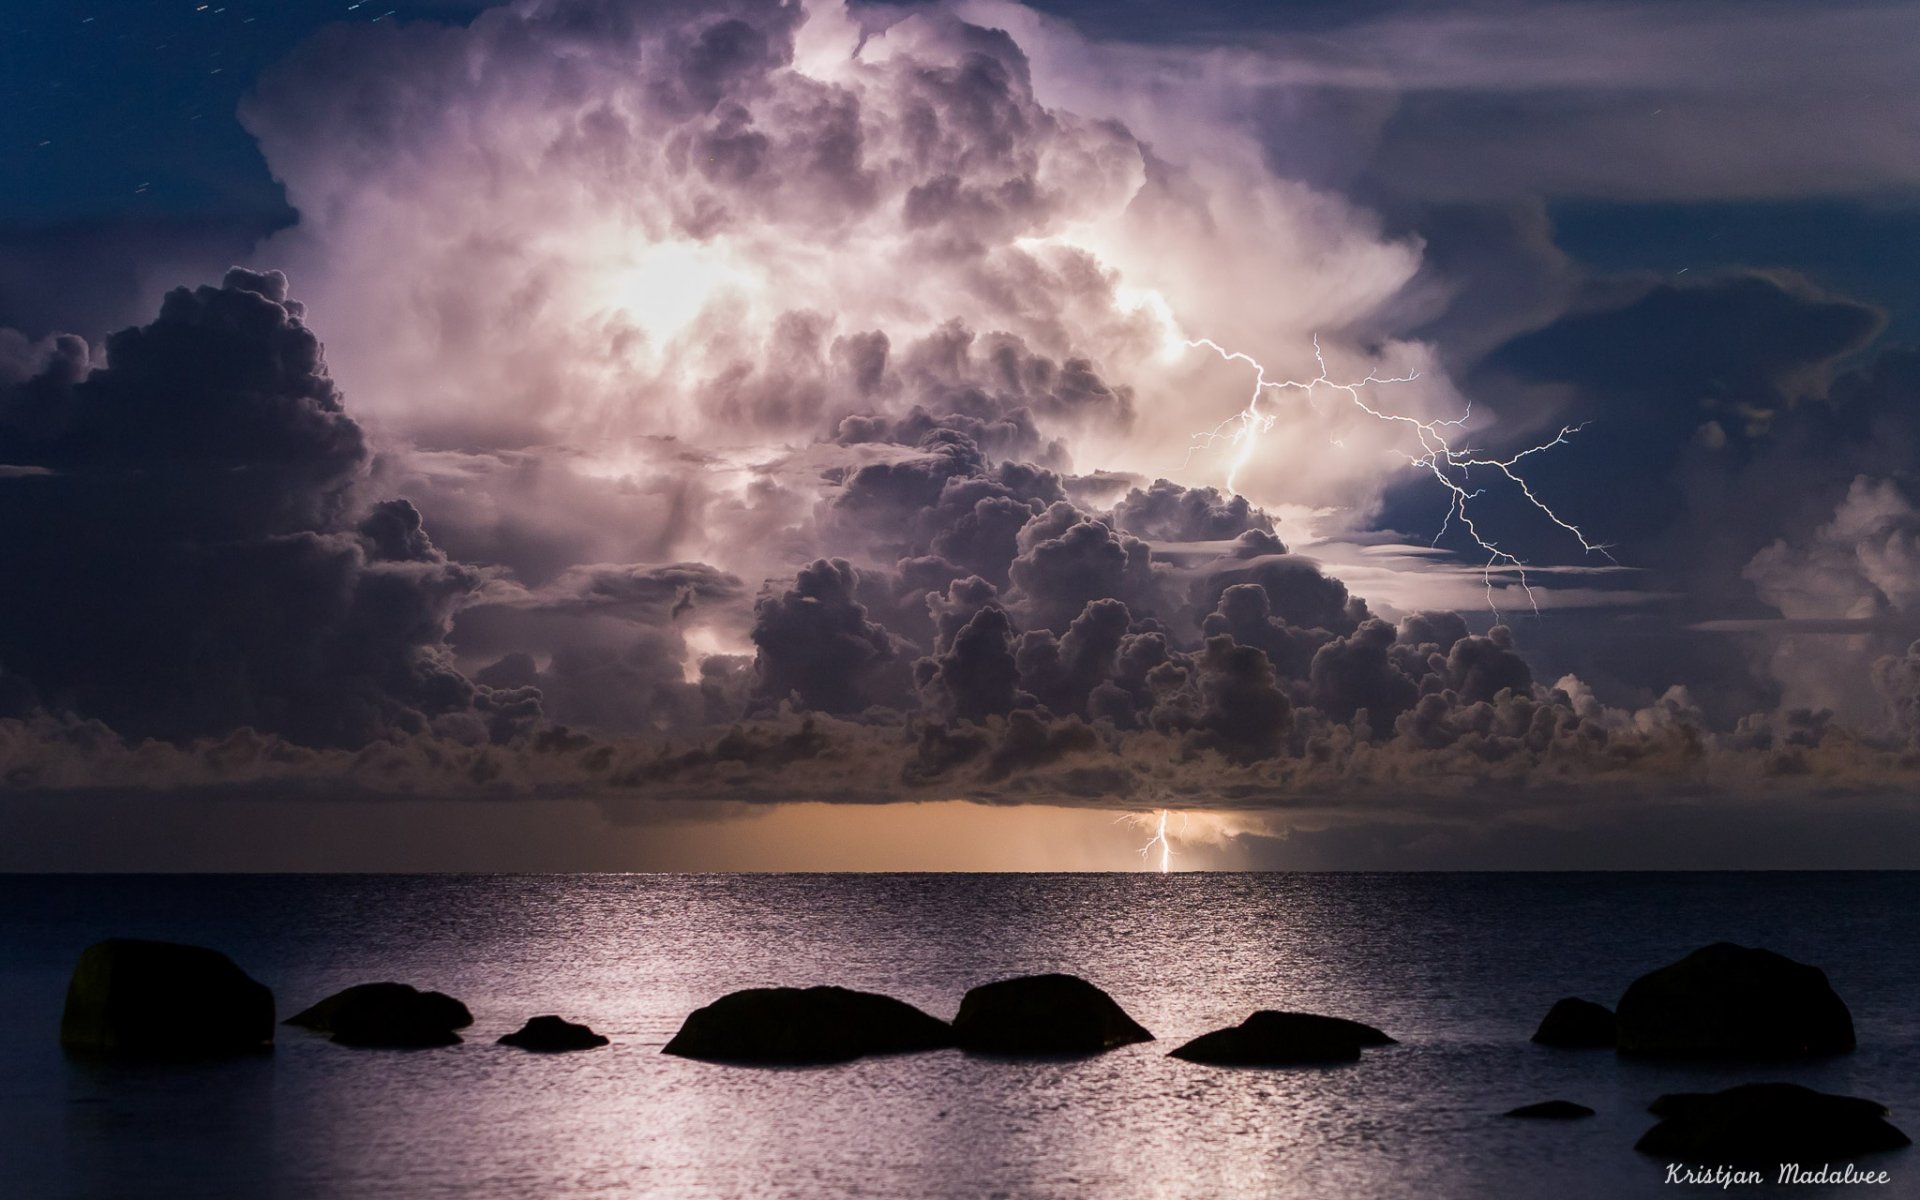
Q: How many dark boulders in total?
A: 10